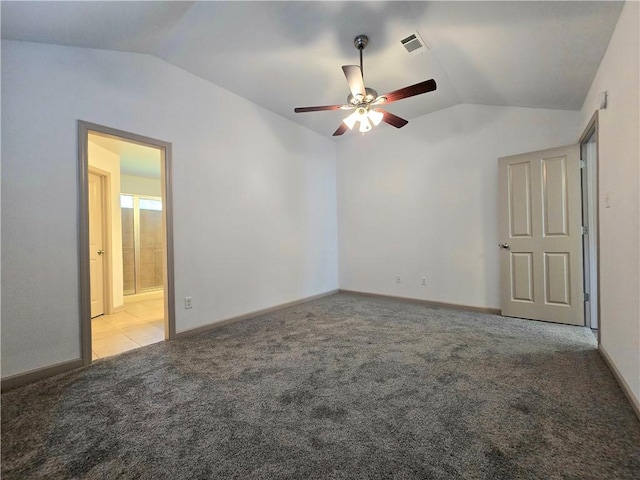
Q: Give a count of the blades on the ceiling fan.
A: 5